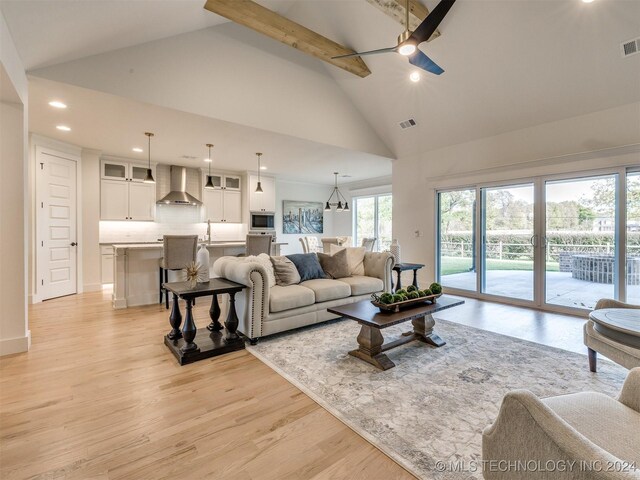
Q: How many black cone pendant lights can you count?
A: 3